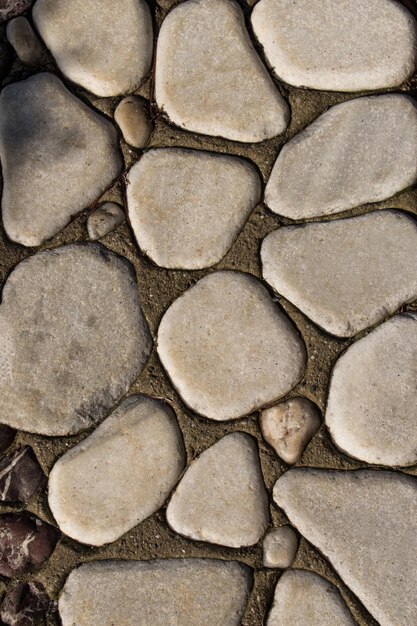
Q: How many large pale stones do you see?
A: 15